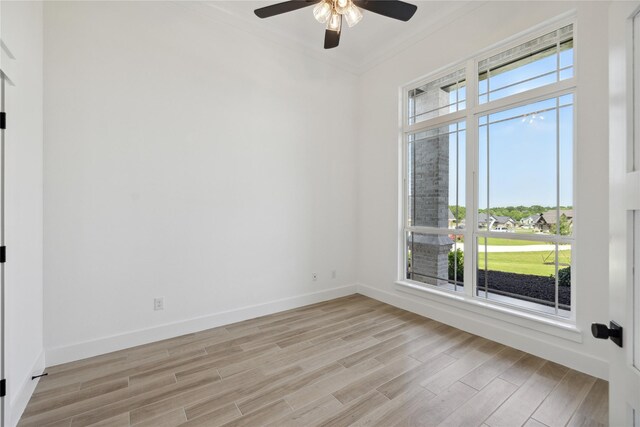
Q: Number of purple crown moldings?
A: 0